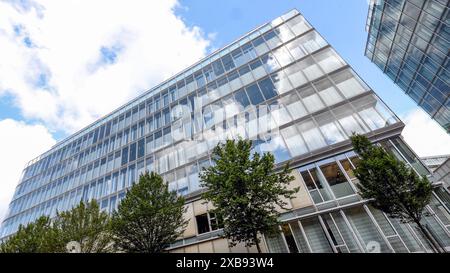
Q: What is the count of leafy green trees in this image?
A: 5